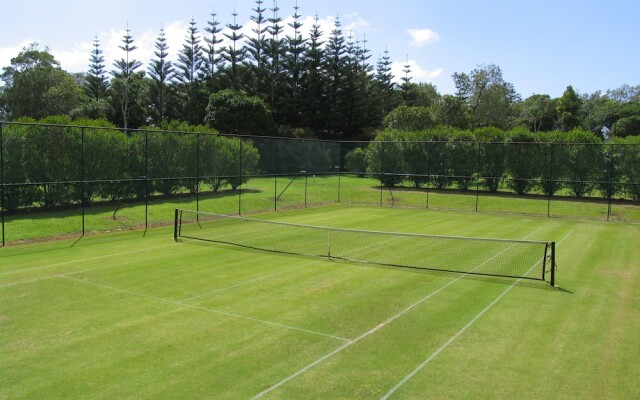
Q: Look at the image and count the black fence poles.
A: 13